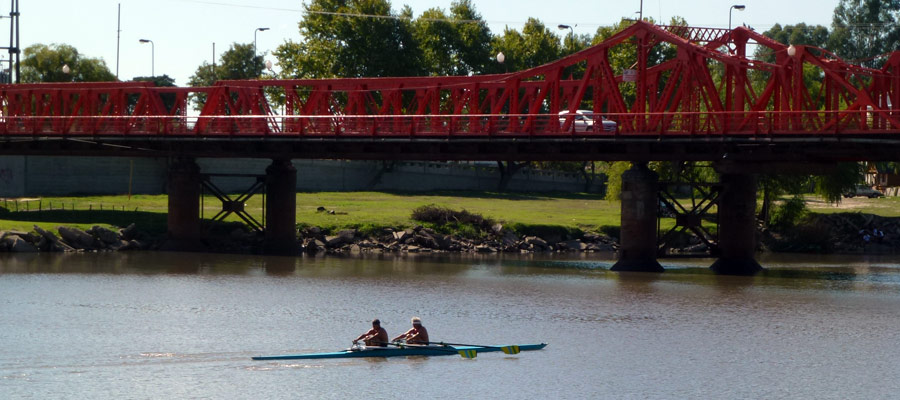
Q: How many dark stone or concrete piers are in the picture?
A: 4